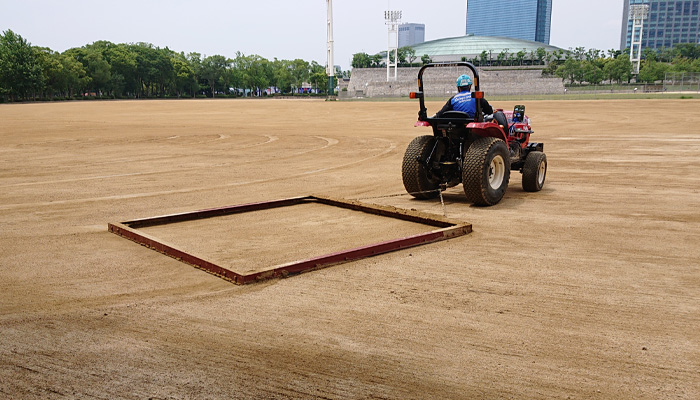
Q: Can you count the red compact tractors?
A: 1